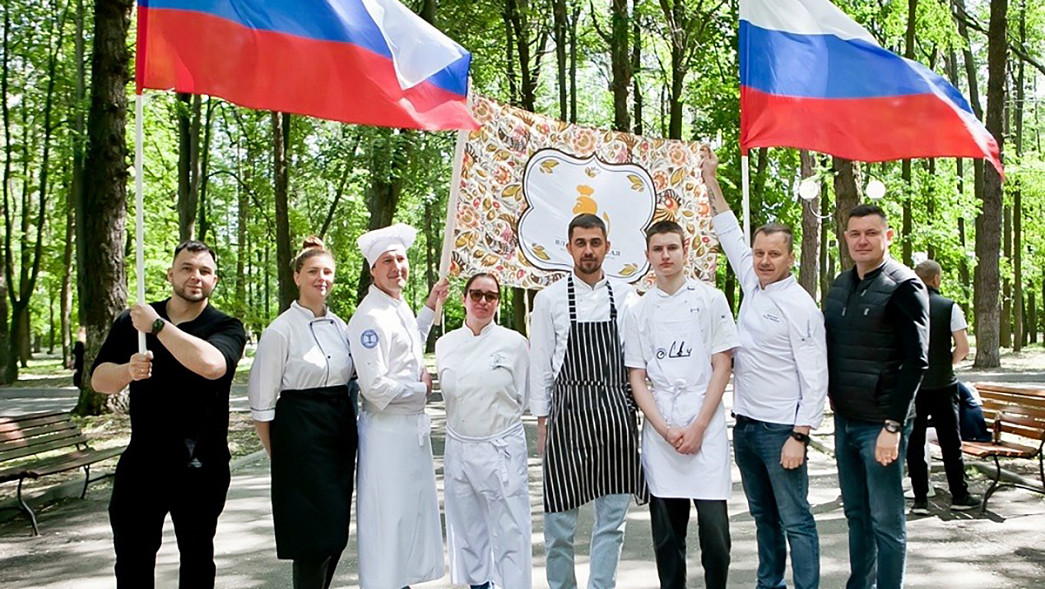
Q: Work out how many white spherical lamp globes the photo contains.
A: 2